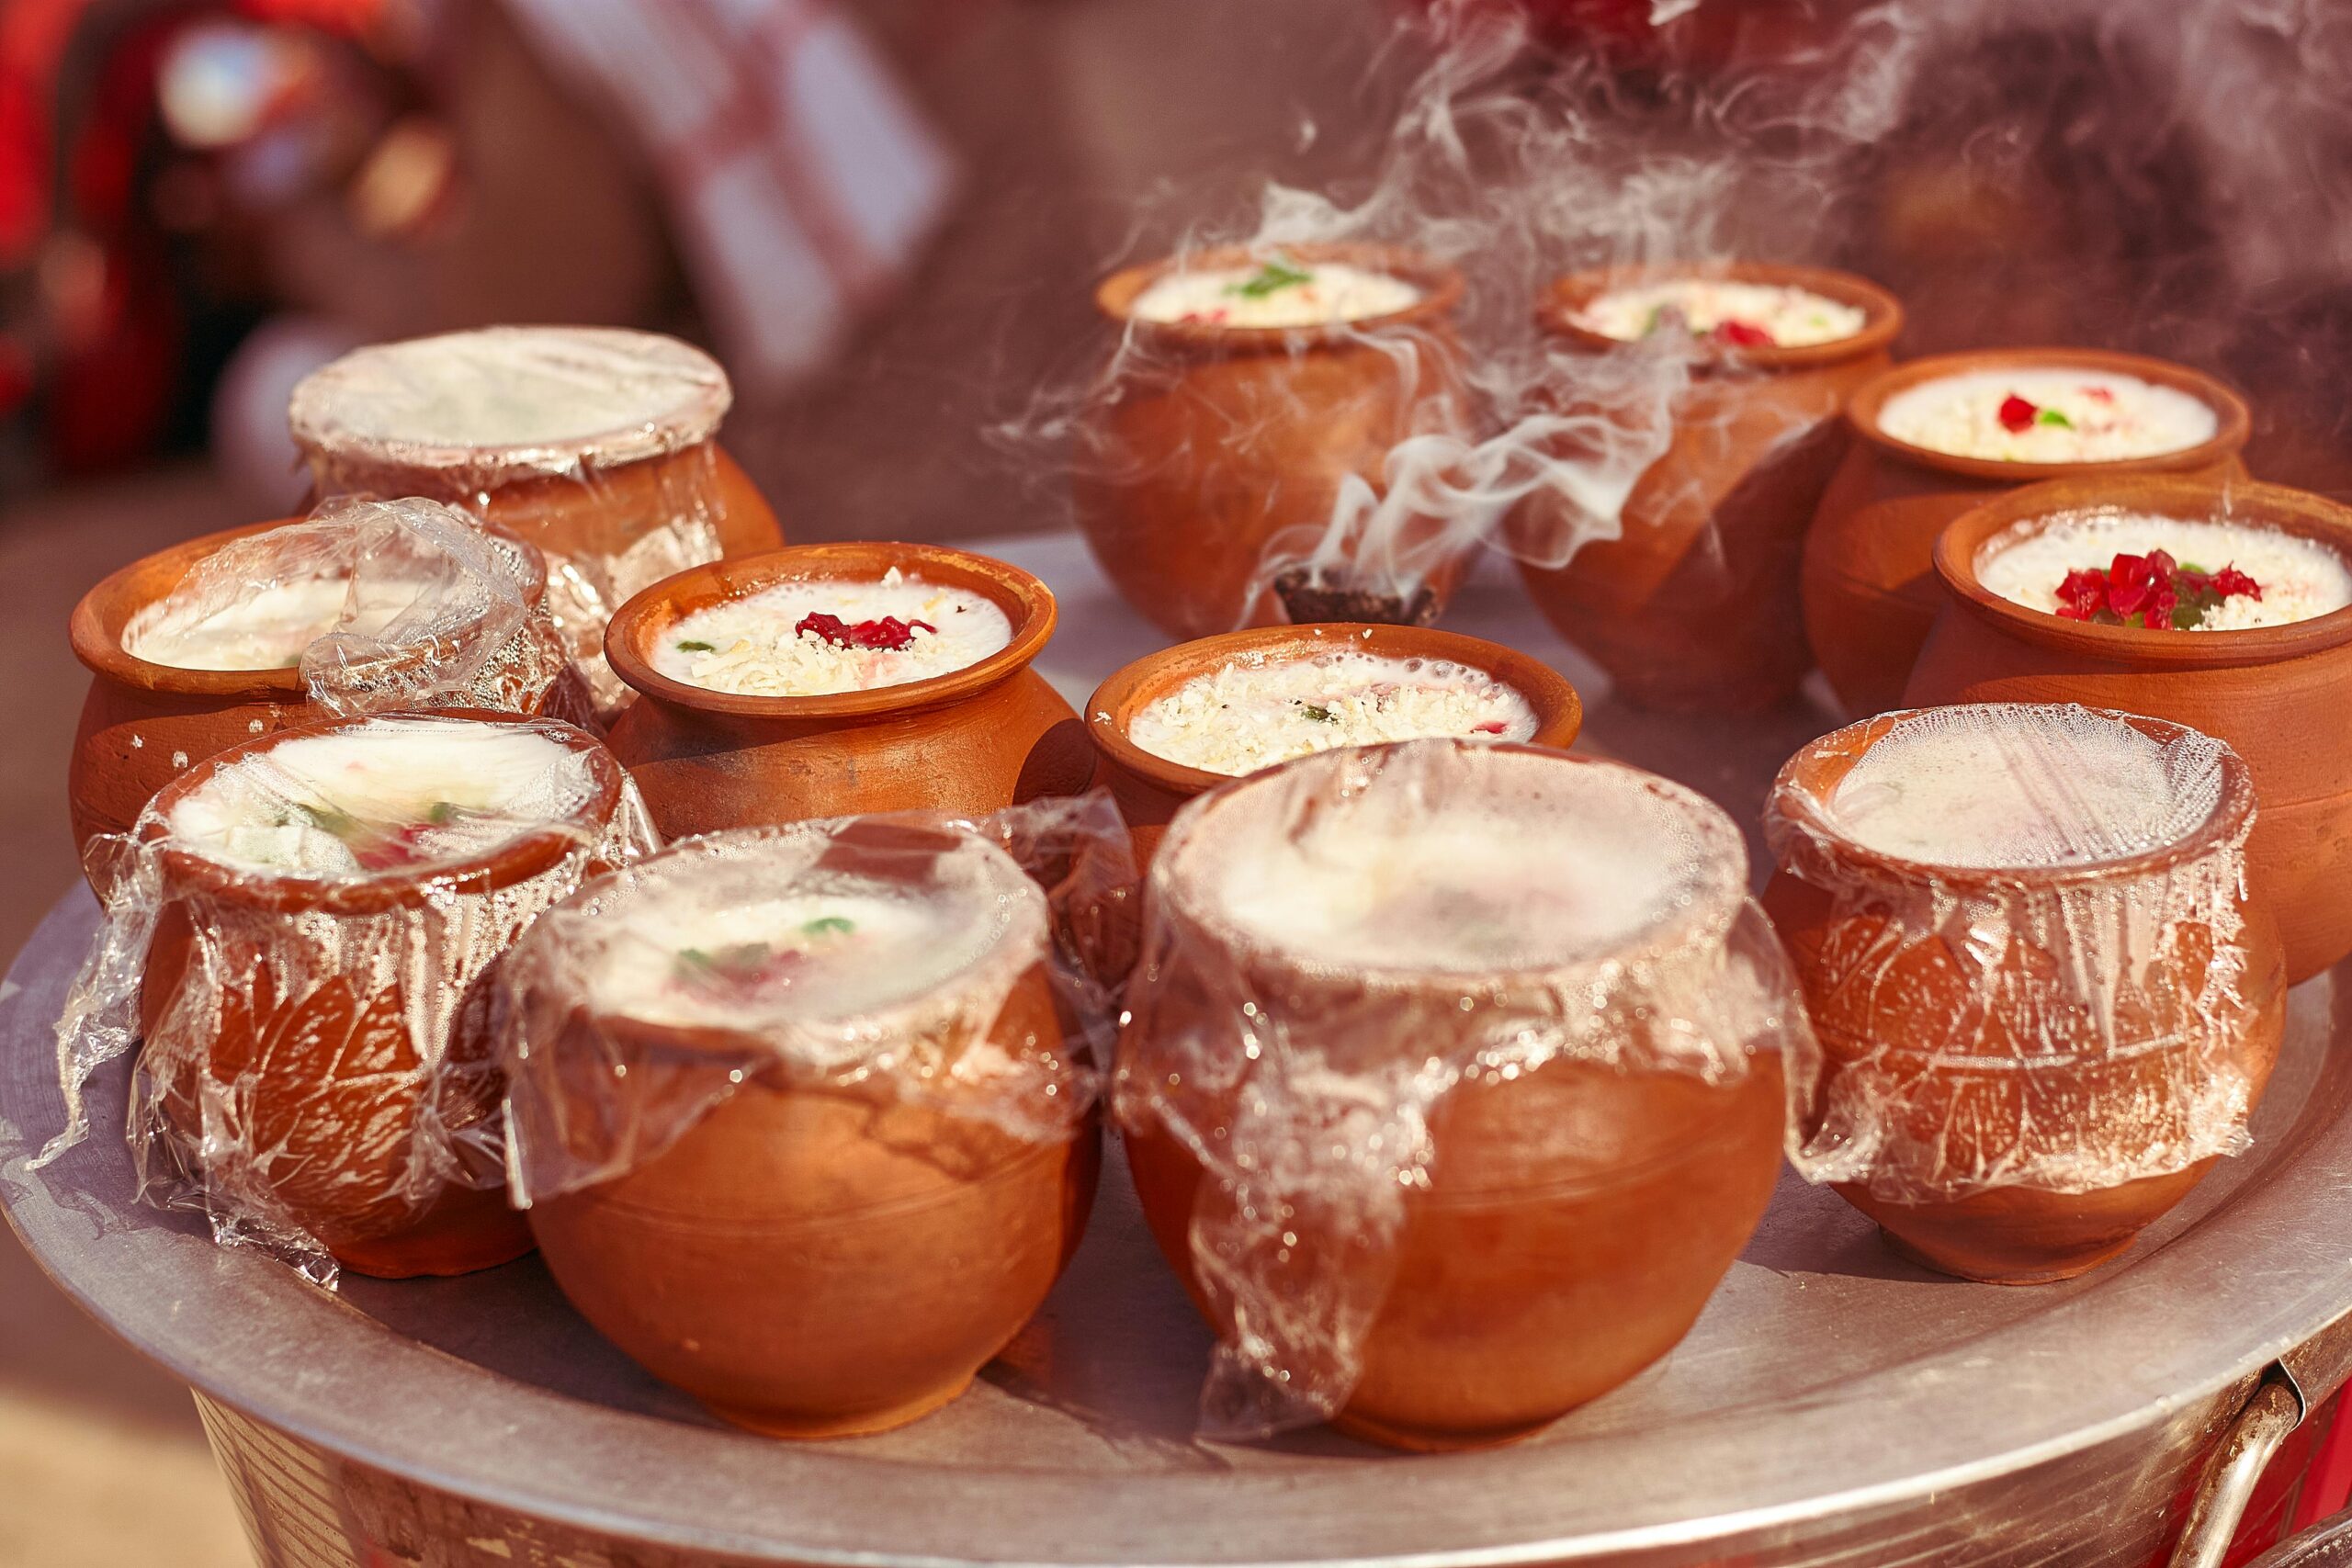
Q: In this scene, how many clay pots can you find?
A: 12